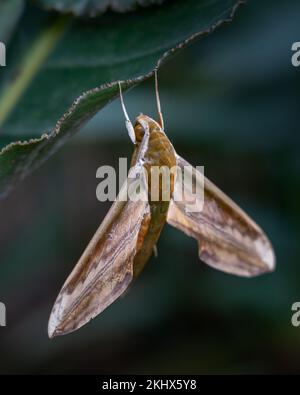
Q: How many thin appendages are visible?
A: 2